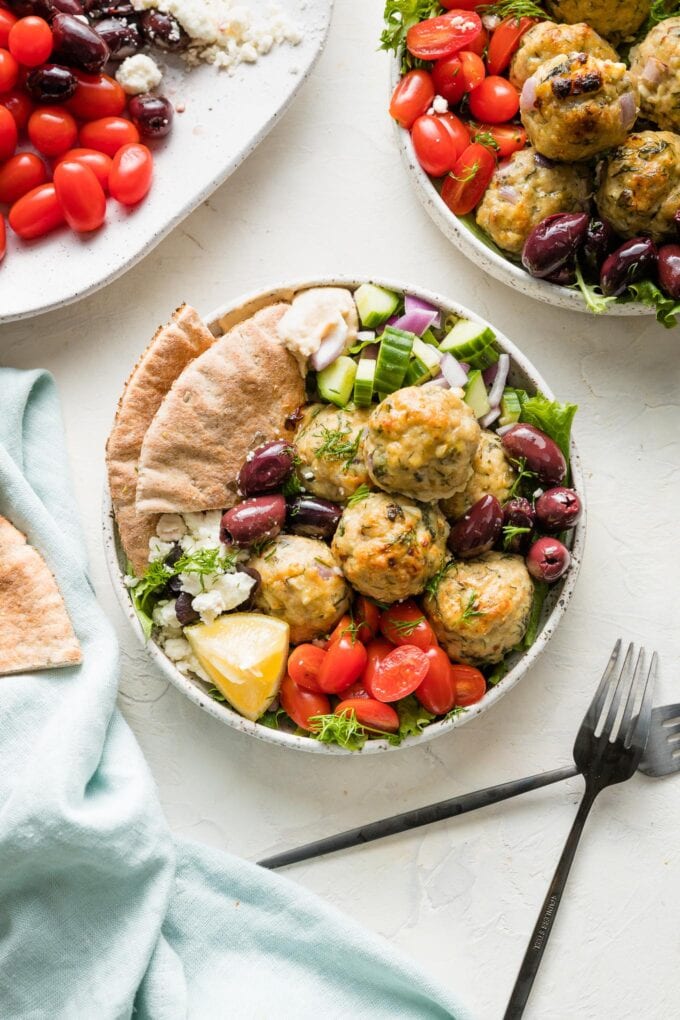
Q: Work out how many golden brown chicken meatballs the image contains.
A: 12